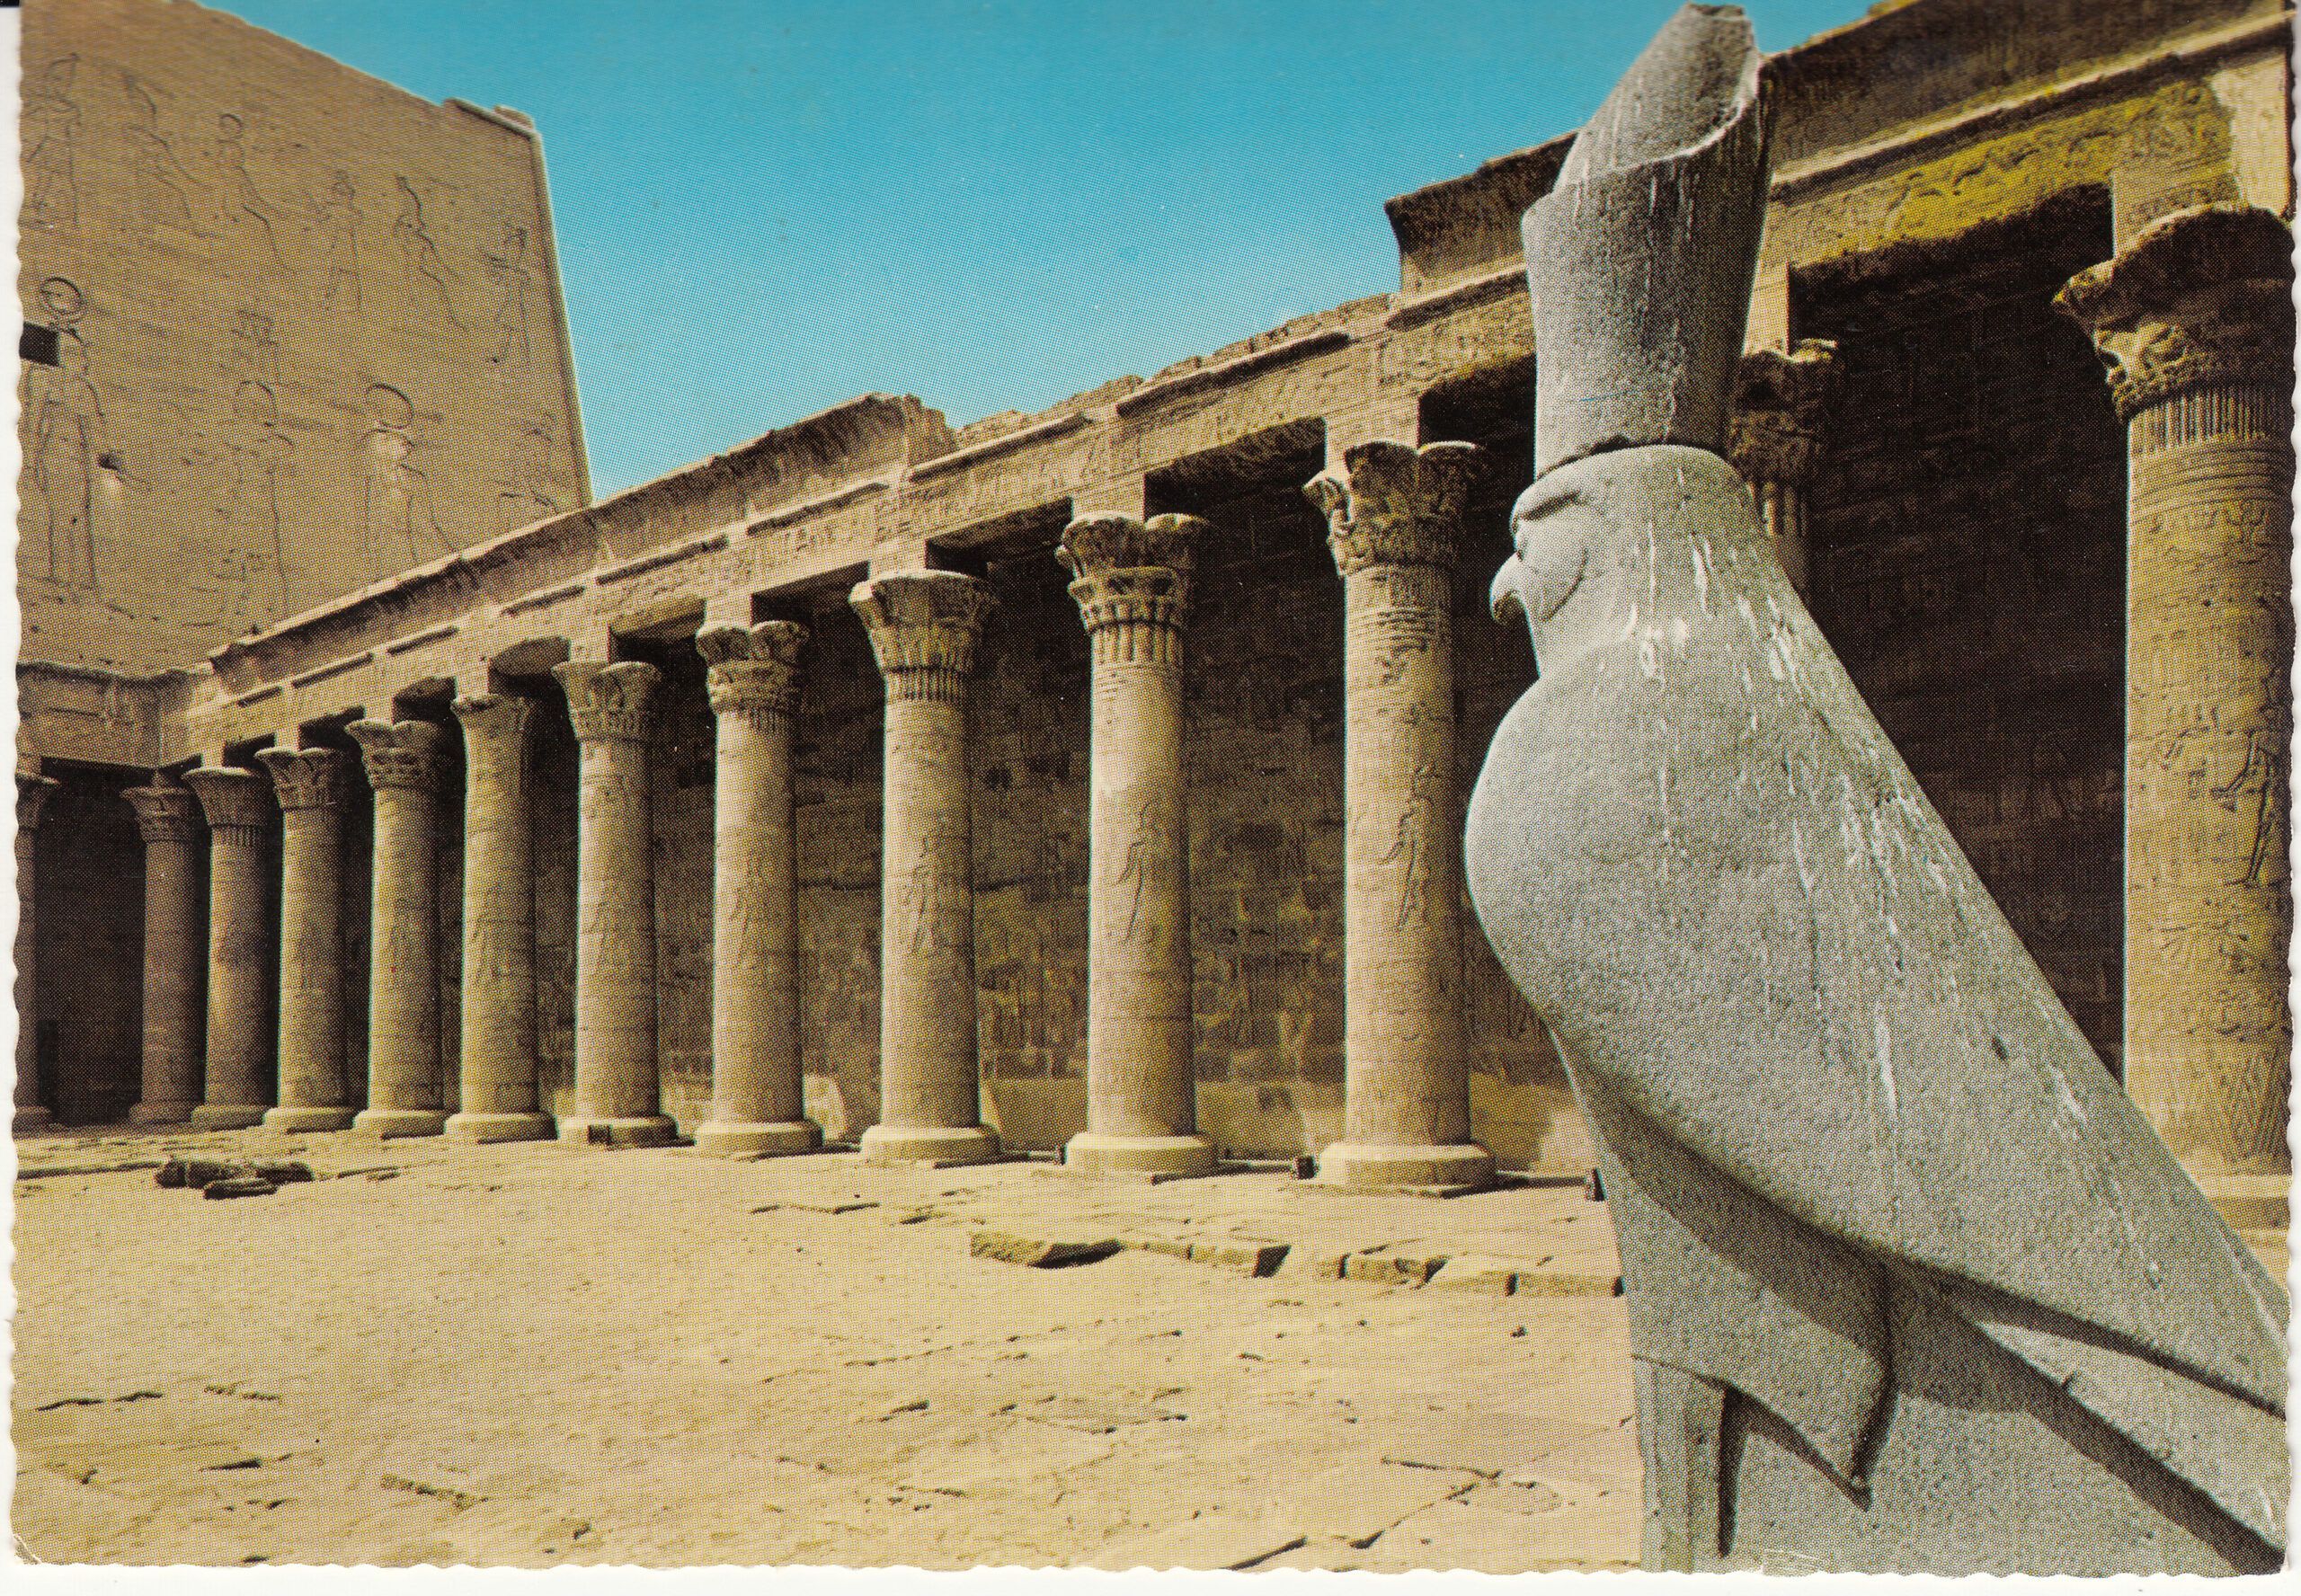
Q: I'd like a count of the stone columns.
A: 13